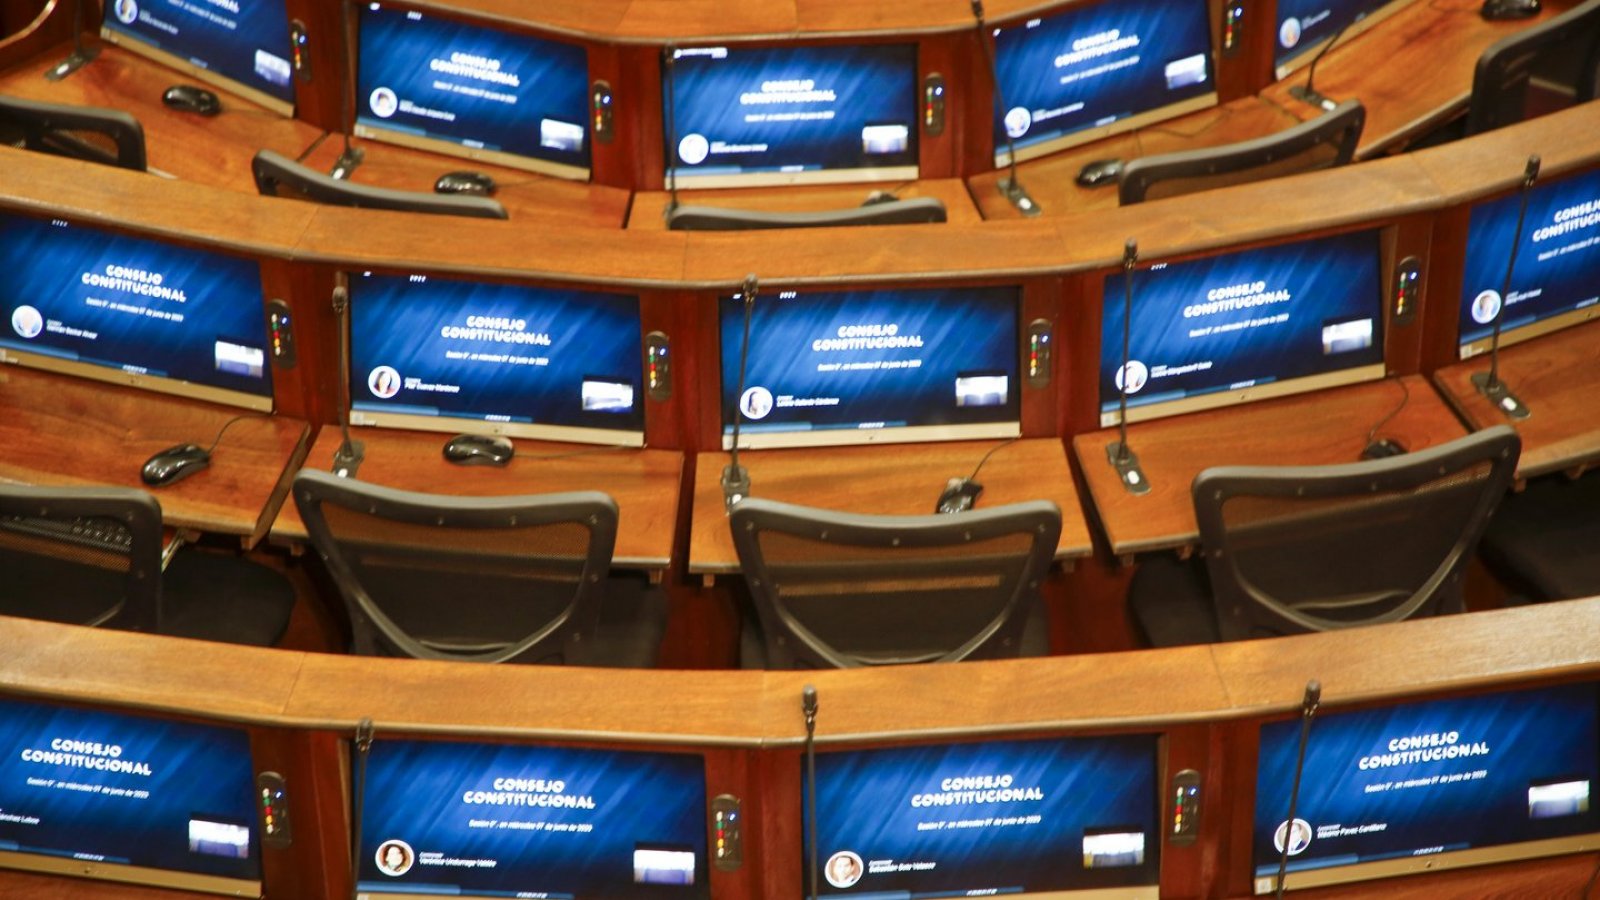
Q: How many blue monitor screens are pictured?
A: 14